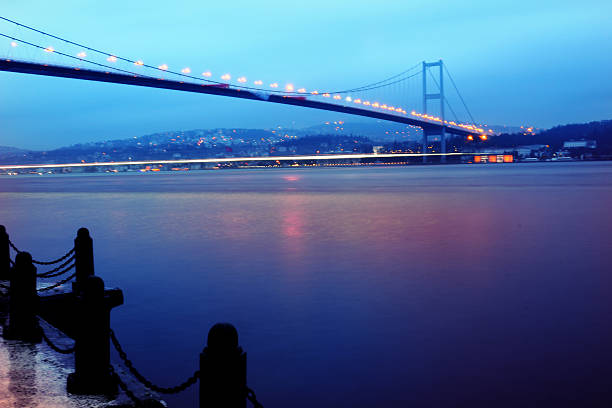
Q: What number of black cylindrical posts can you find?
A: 5